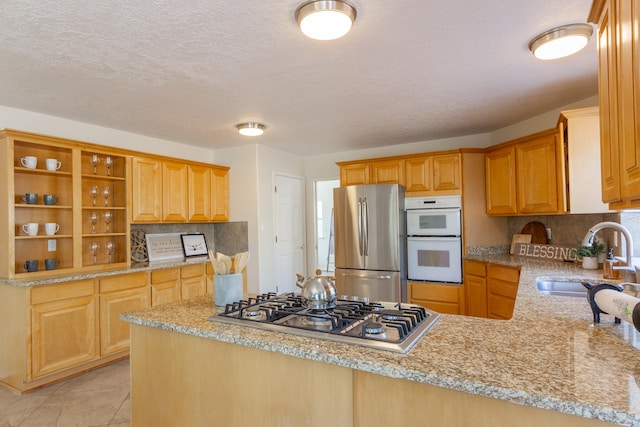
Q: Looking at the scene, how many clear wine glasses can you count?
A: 8